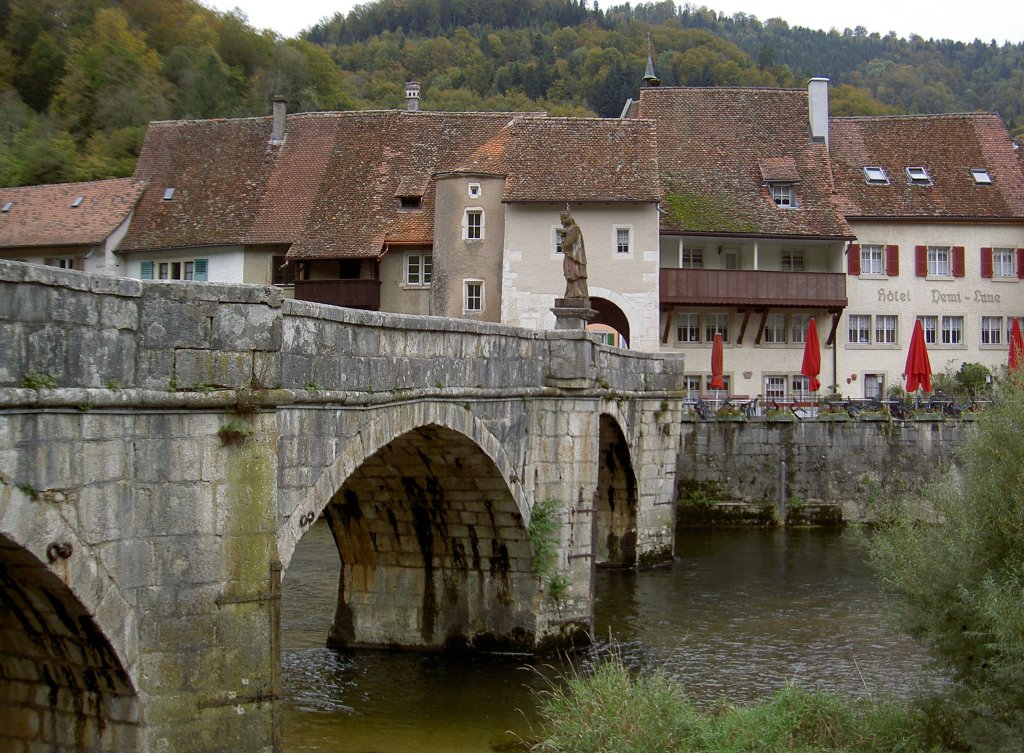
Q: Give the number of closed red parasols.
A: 4